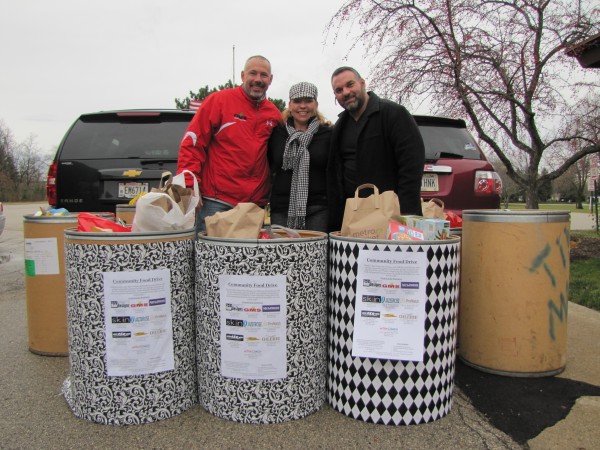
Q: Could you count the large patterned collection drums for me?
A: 3